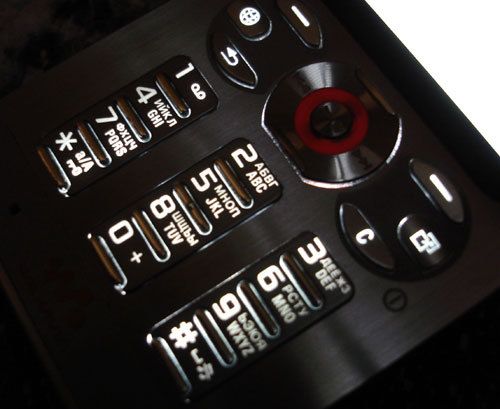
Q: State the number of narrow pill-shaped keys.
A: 12